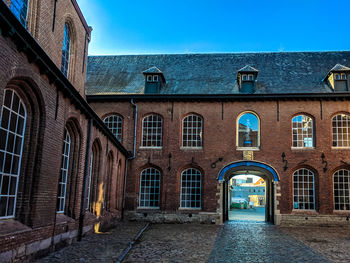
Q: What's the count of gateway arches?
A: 1